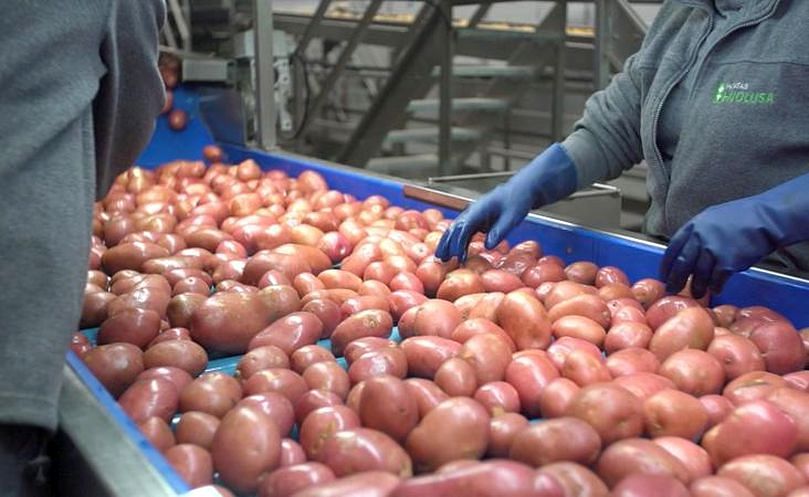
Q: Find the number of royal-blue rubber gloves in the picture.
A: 2